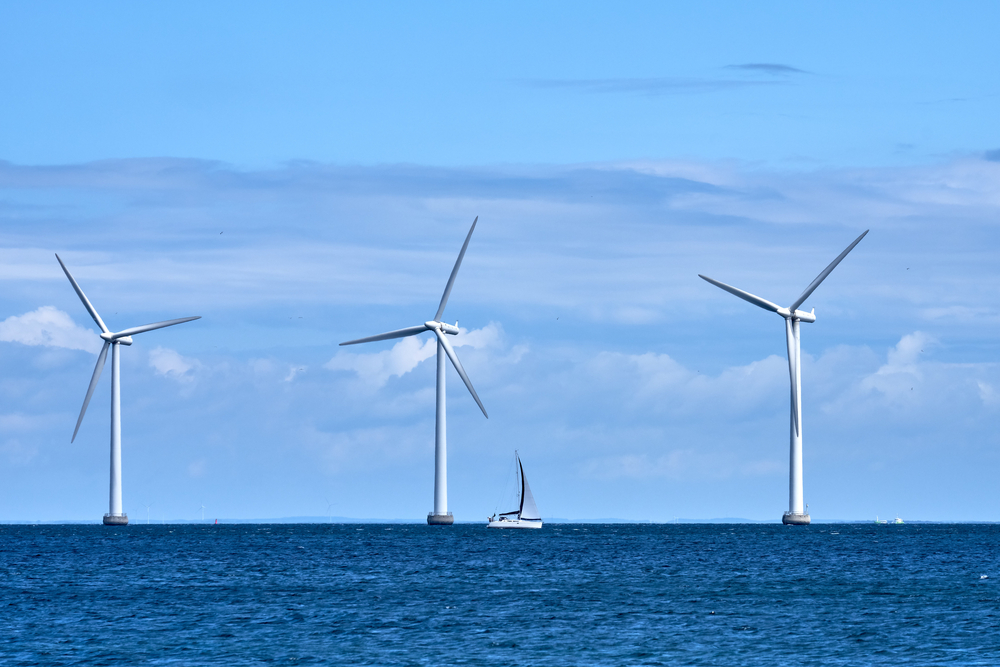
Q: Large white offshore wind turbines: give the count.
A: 3